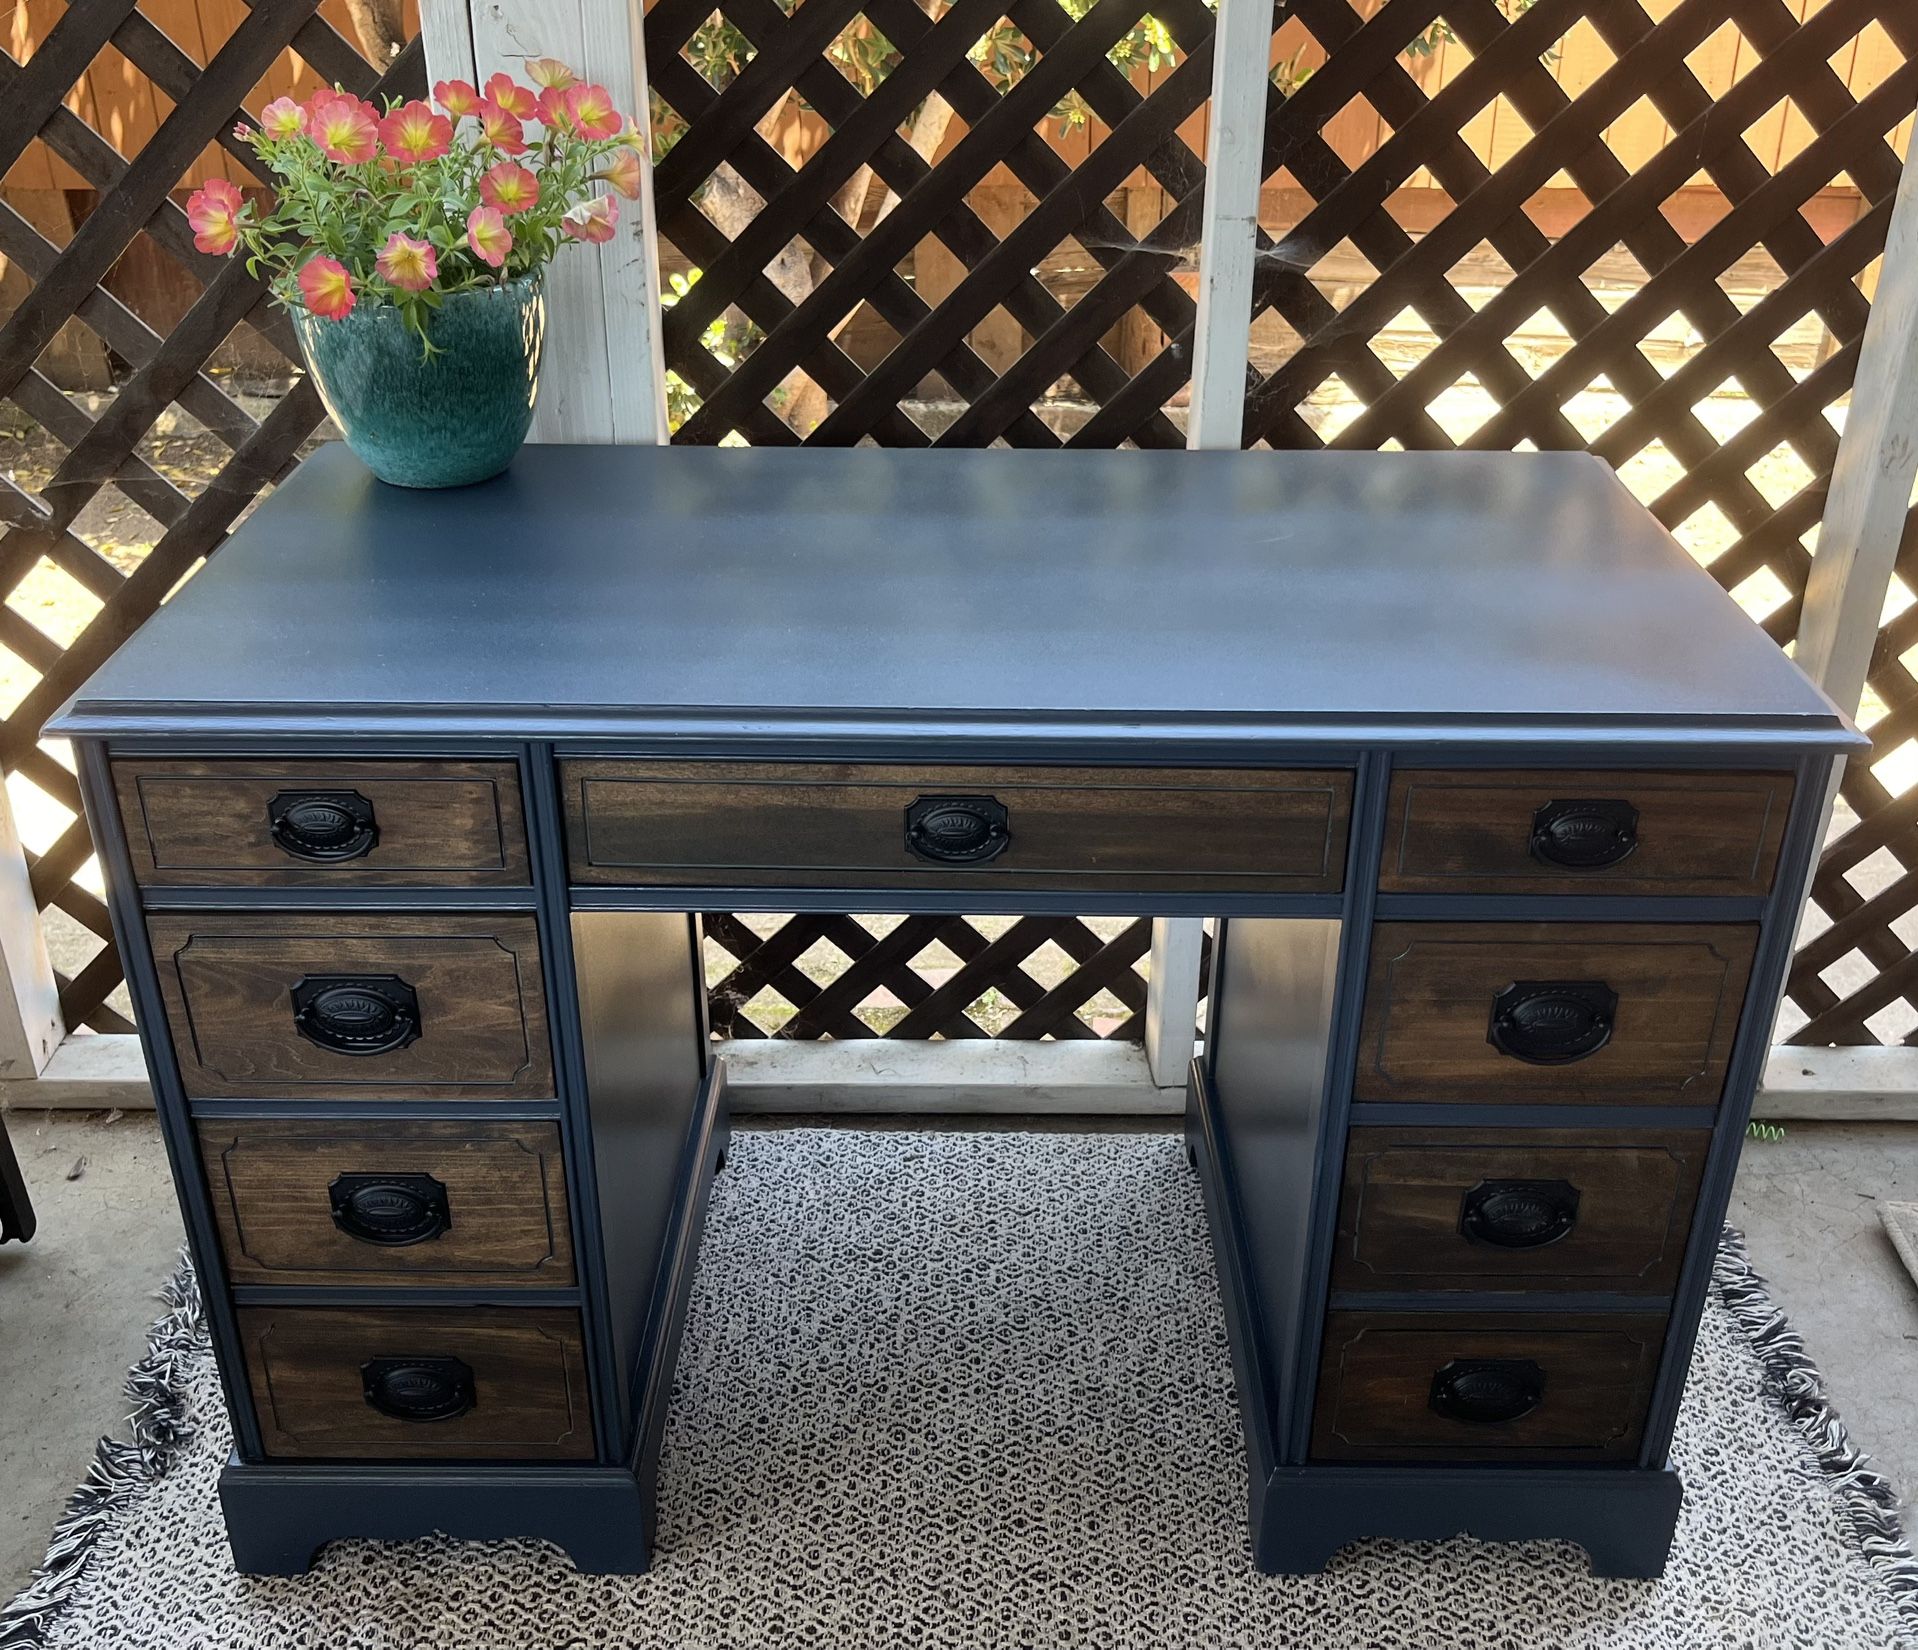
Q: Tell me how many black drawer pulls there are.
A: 9